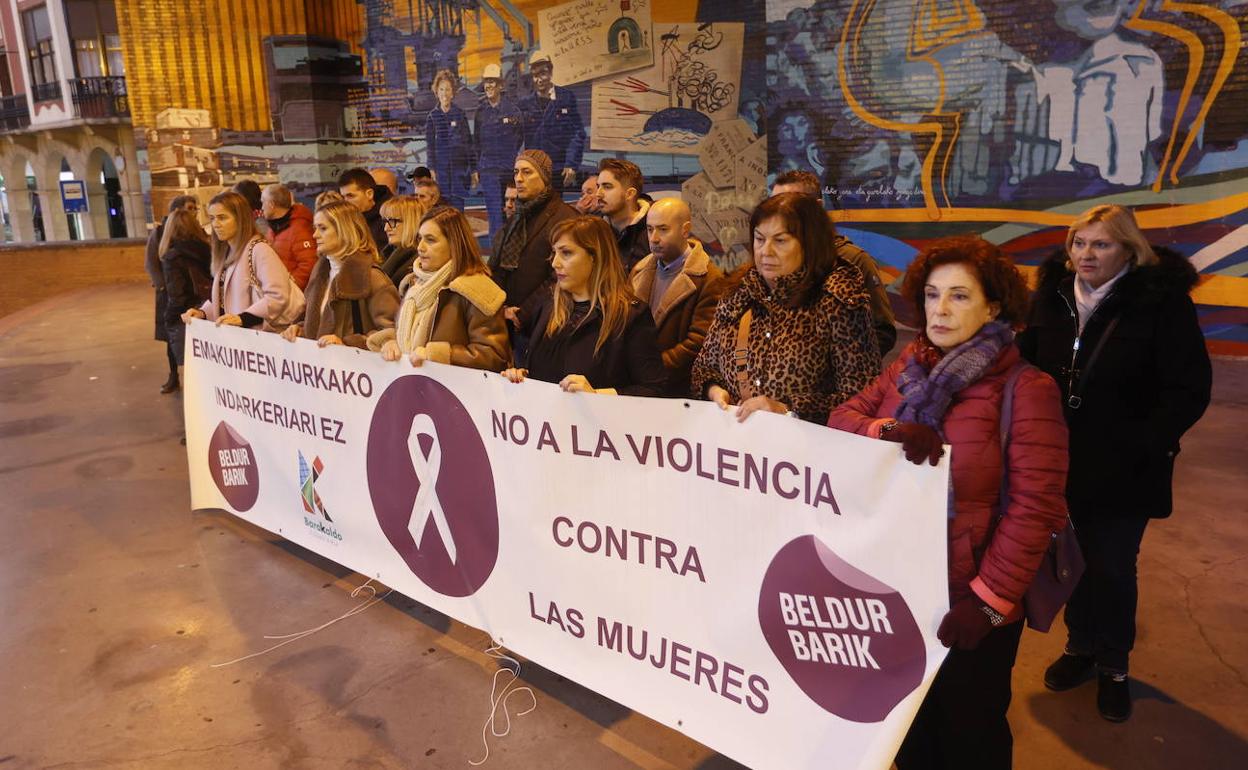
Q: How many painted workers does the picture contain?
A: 3